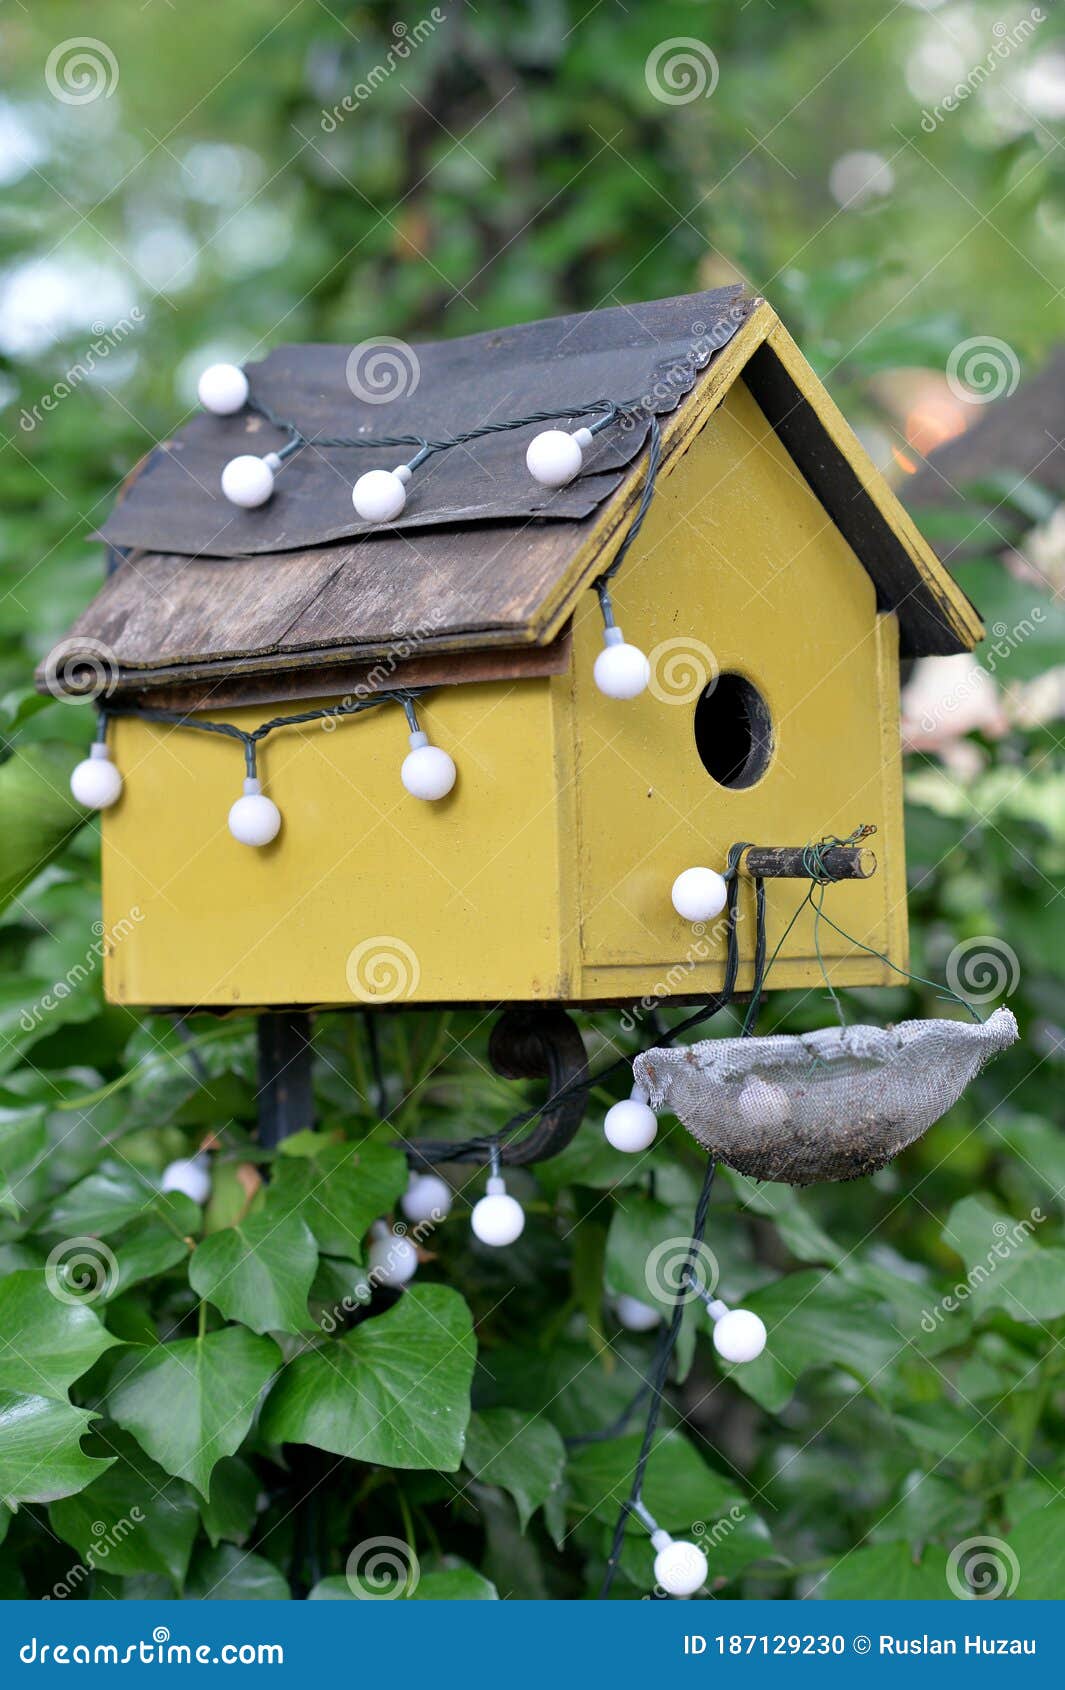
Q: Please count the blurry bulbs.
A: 4